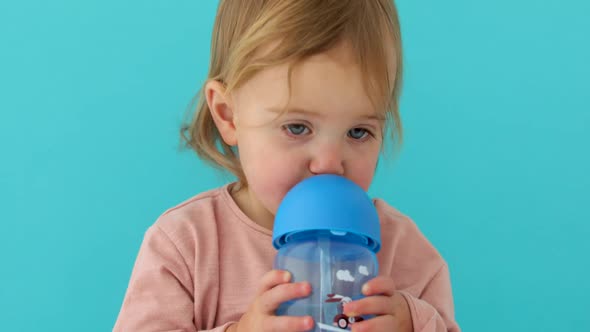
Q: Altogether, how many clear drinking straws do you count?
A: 1